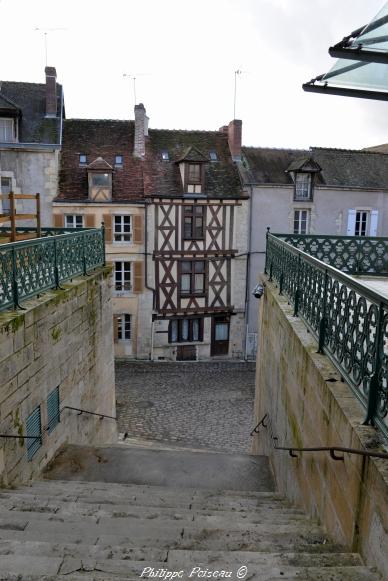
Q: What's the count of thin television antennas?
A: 3